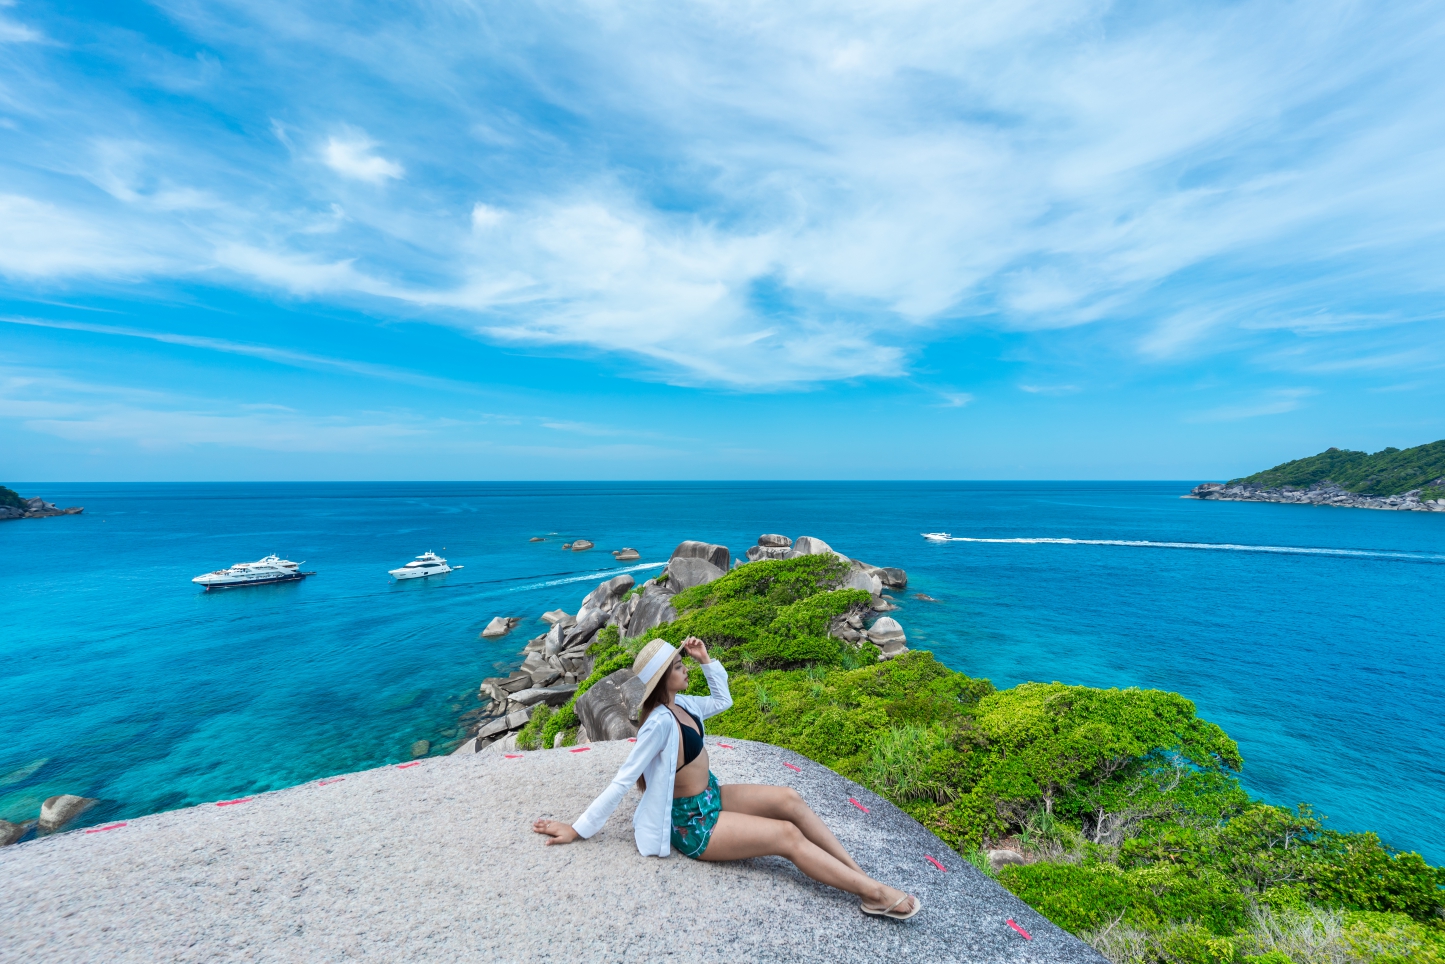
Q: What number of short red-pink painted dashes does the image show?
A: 12